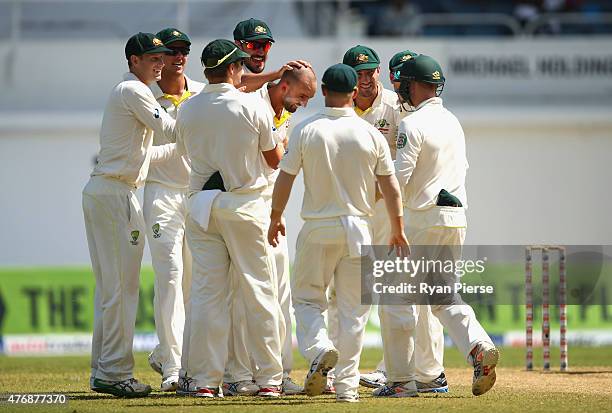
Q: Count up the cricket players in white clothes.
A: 9